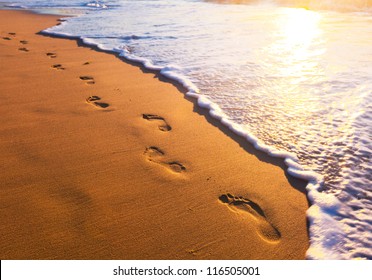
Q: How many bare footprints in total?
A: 11